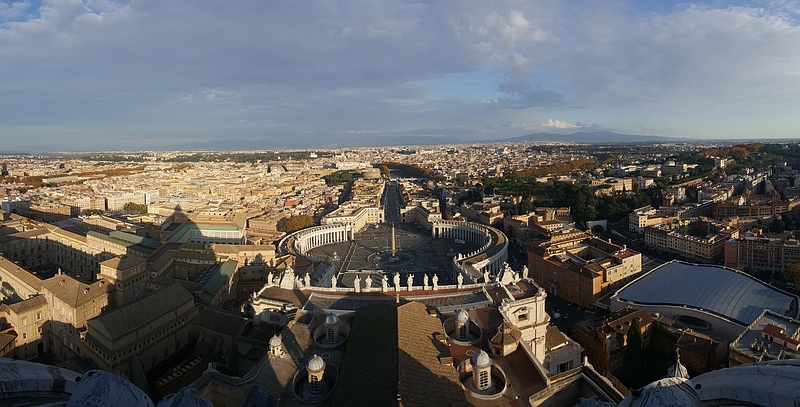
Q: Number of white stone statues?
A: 13